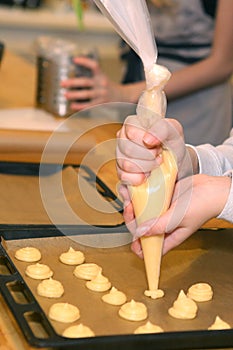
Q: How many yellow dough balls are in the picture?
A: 15